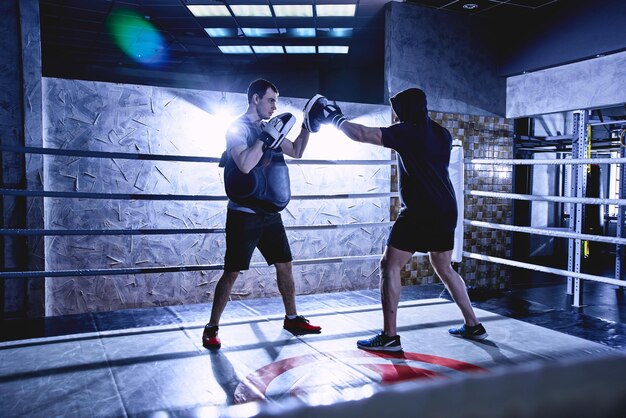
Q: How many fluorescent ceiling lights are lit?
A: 12